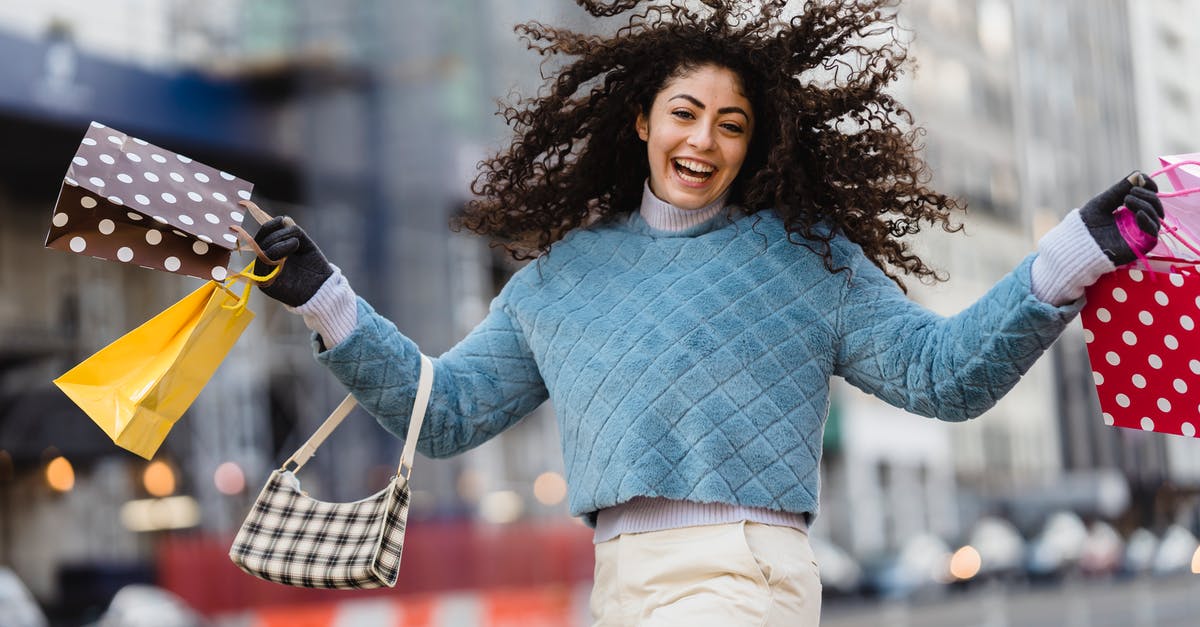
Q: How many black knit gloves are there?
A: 2